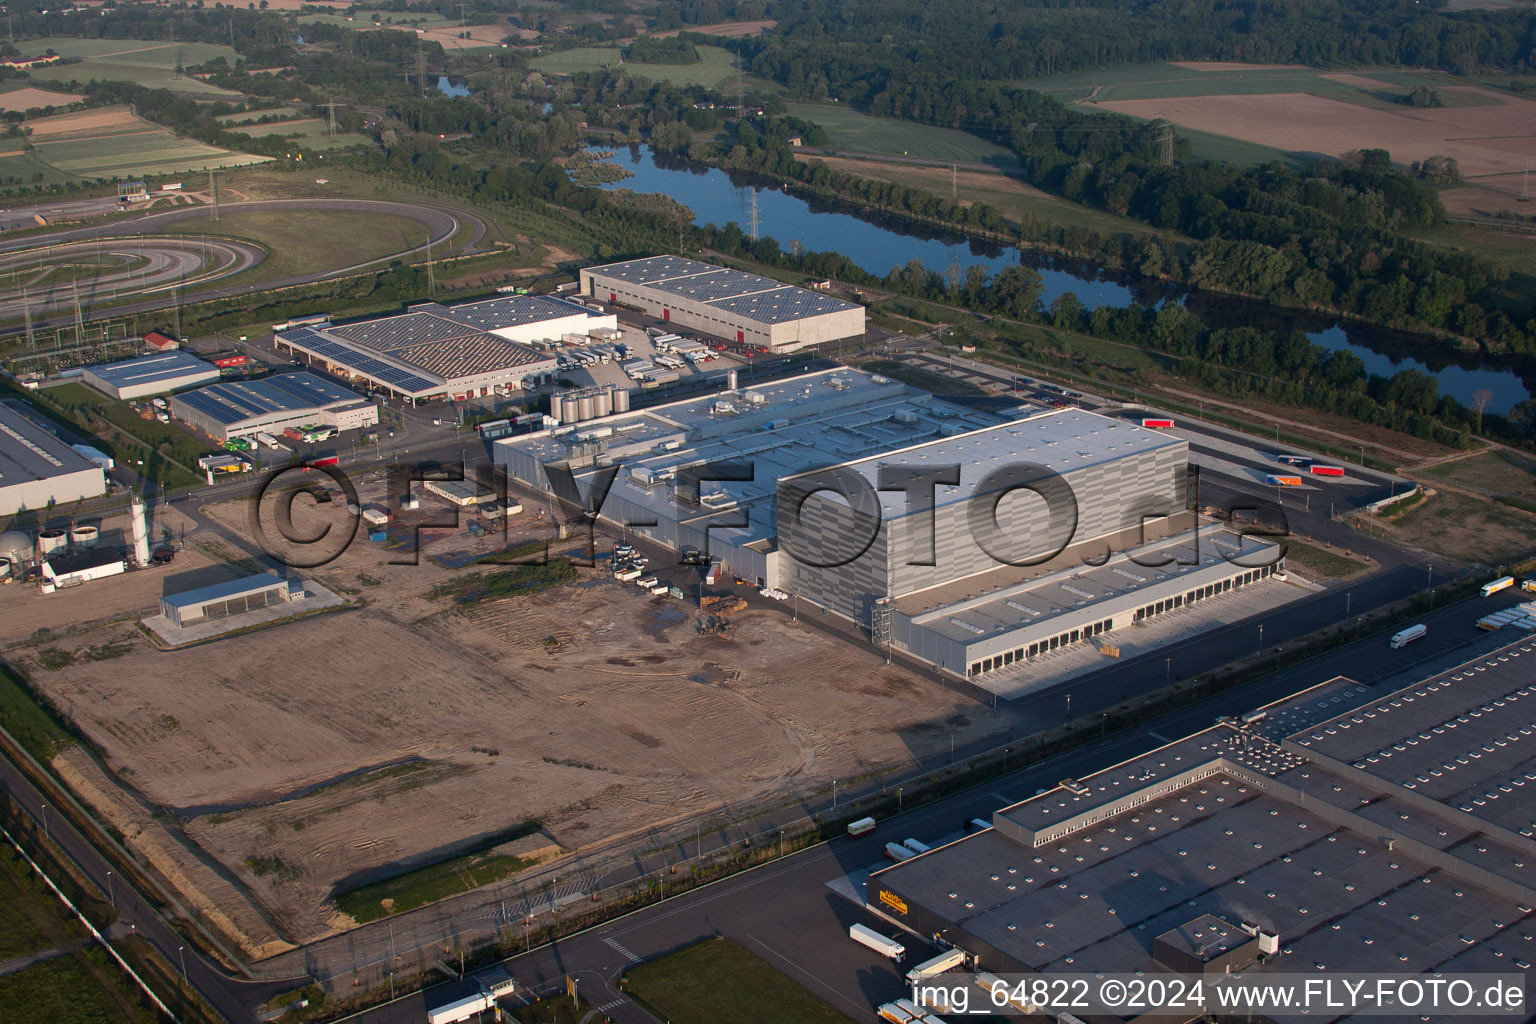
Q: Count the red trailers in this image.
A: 3